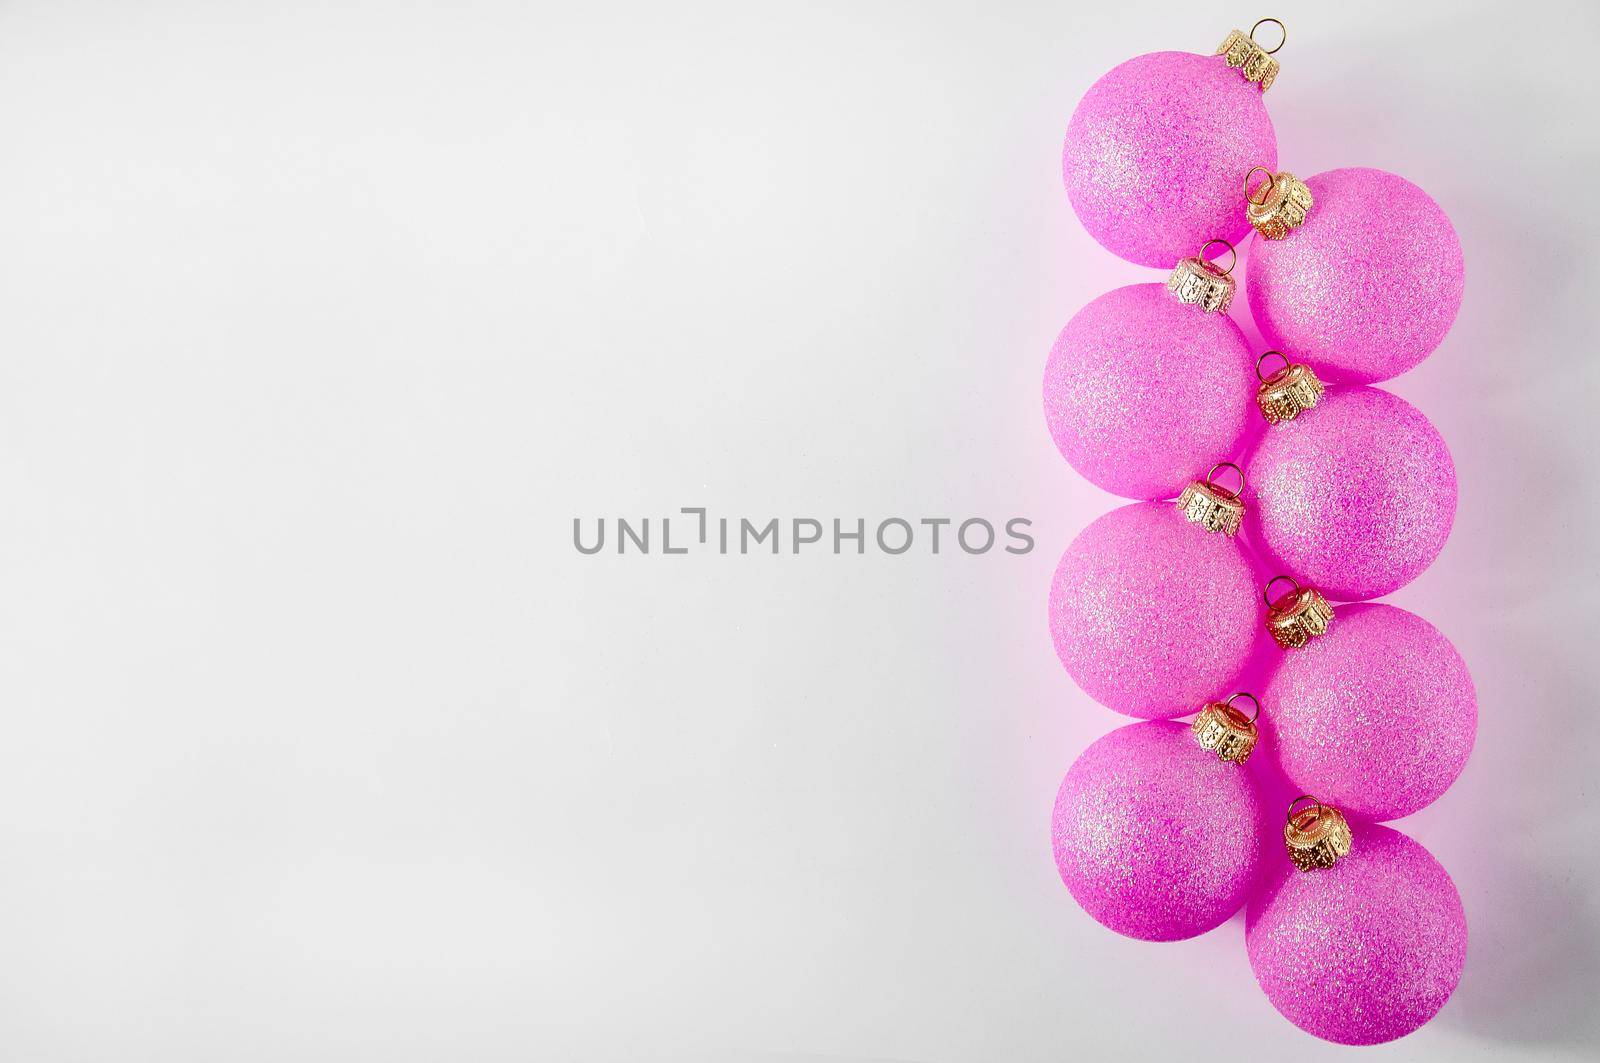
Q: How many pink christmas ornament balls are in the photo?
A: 8